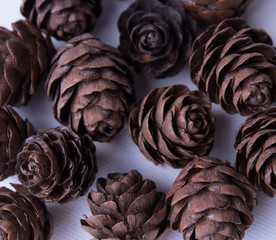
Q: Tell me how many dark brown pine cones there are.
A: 13